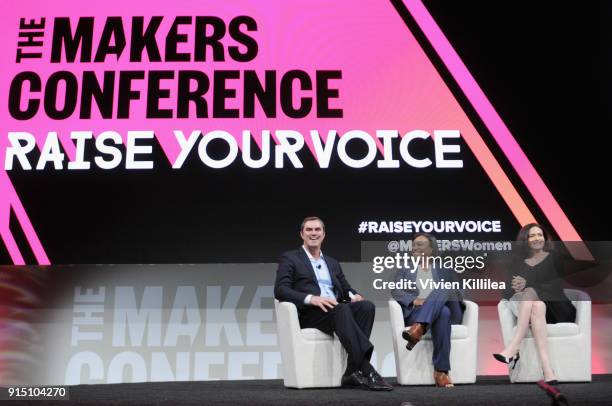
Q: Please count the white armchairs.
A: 3